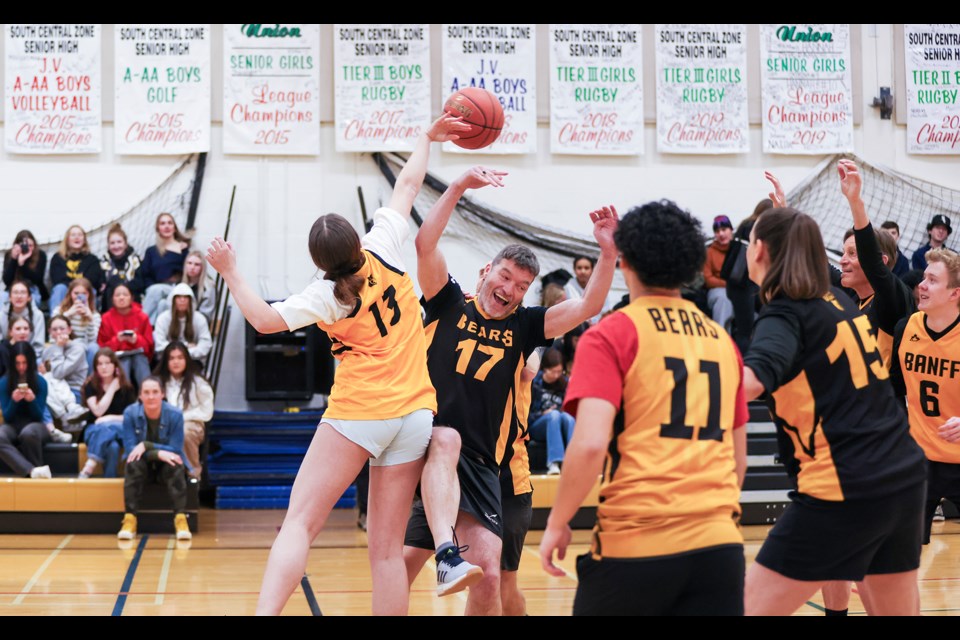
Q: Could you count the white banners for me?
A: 9